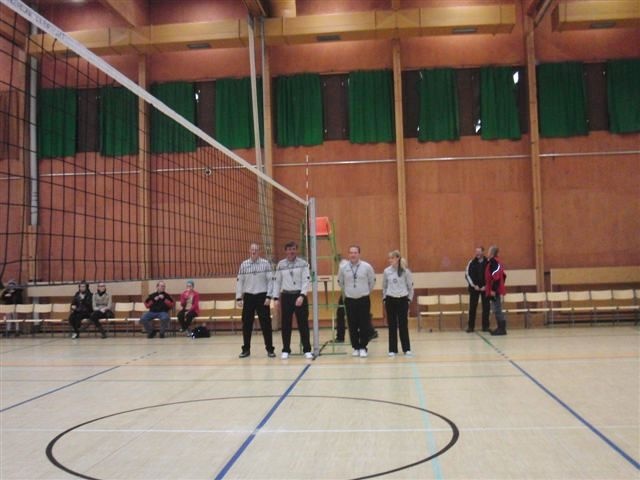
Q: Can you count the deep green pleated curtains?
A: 10